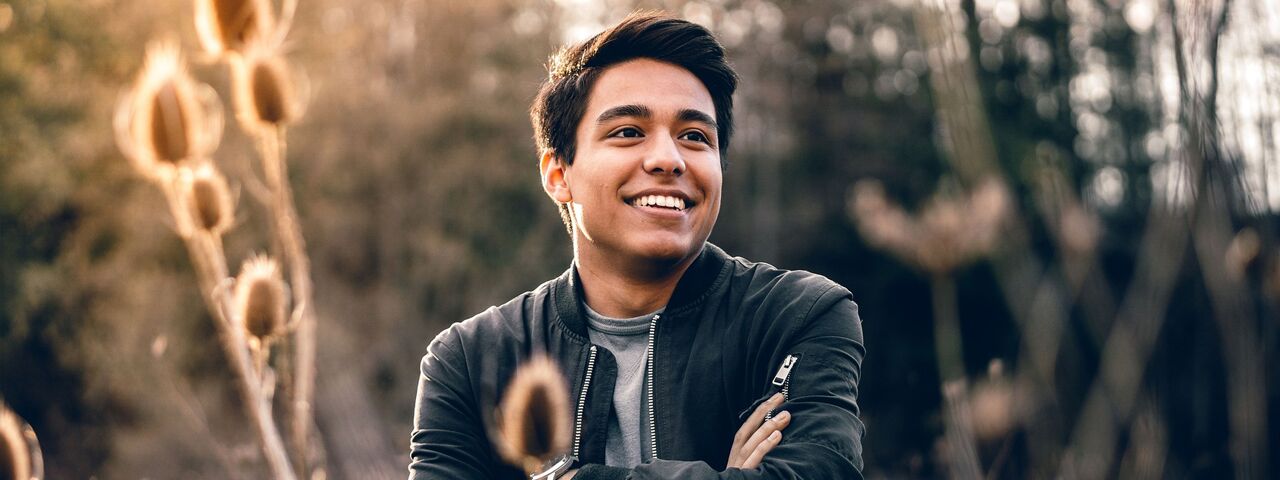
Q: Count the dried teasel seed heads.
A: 7